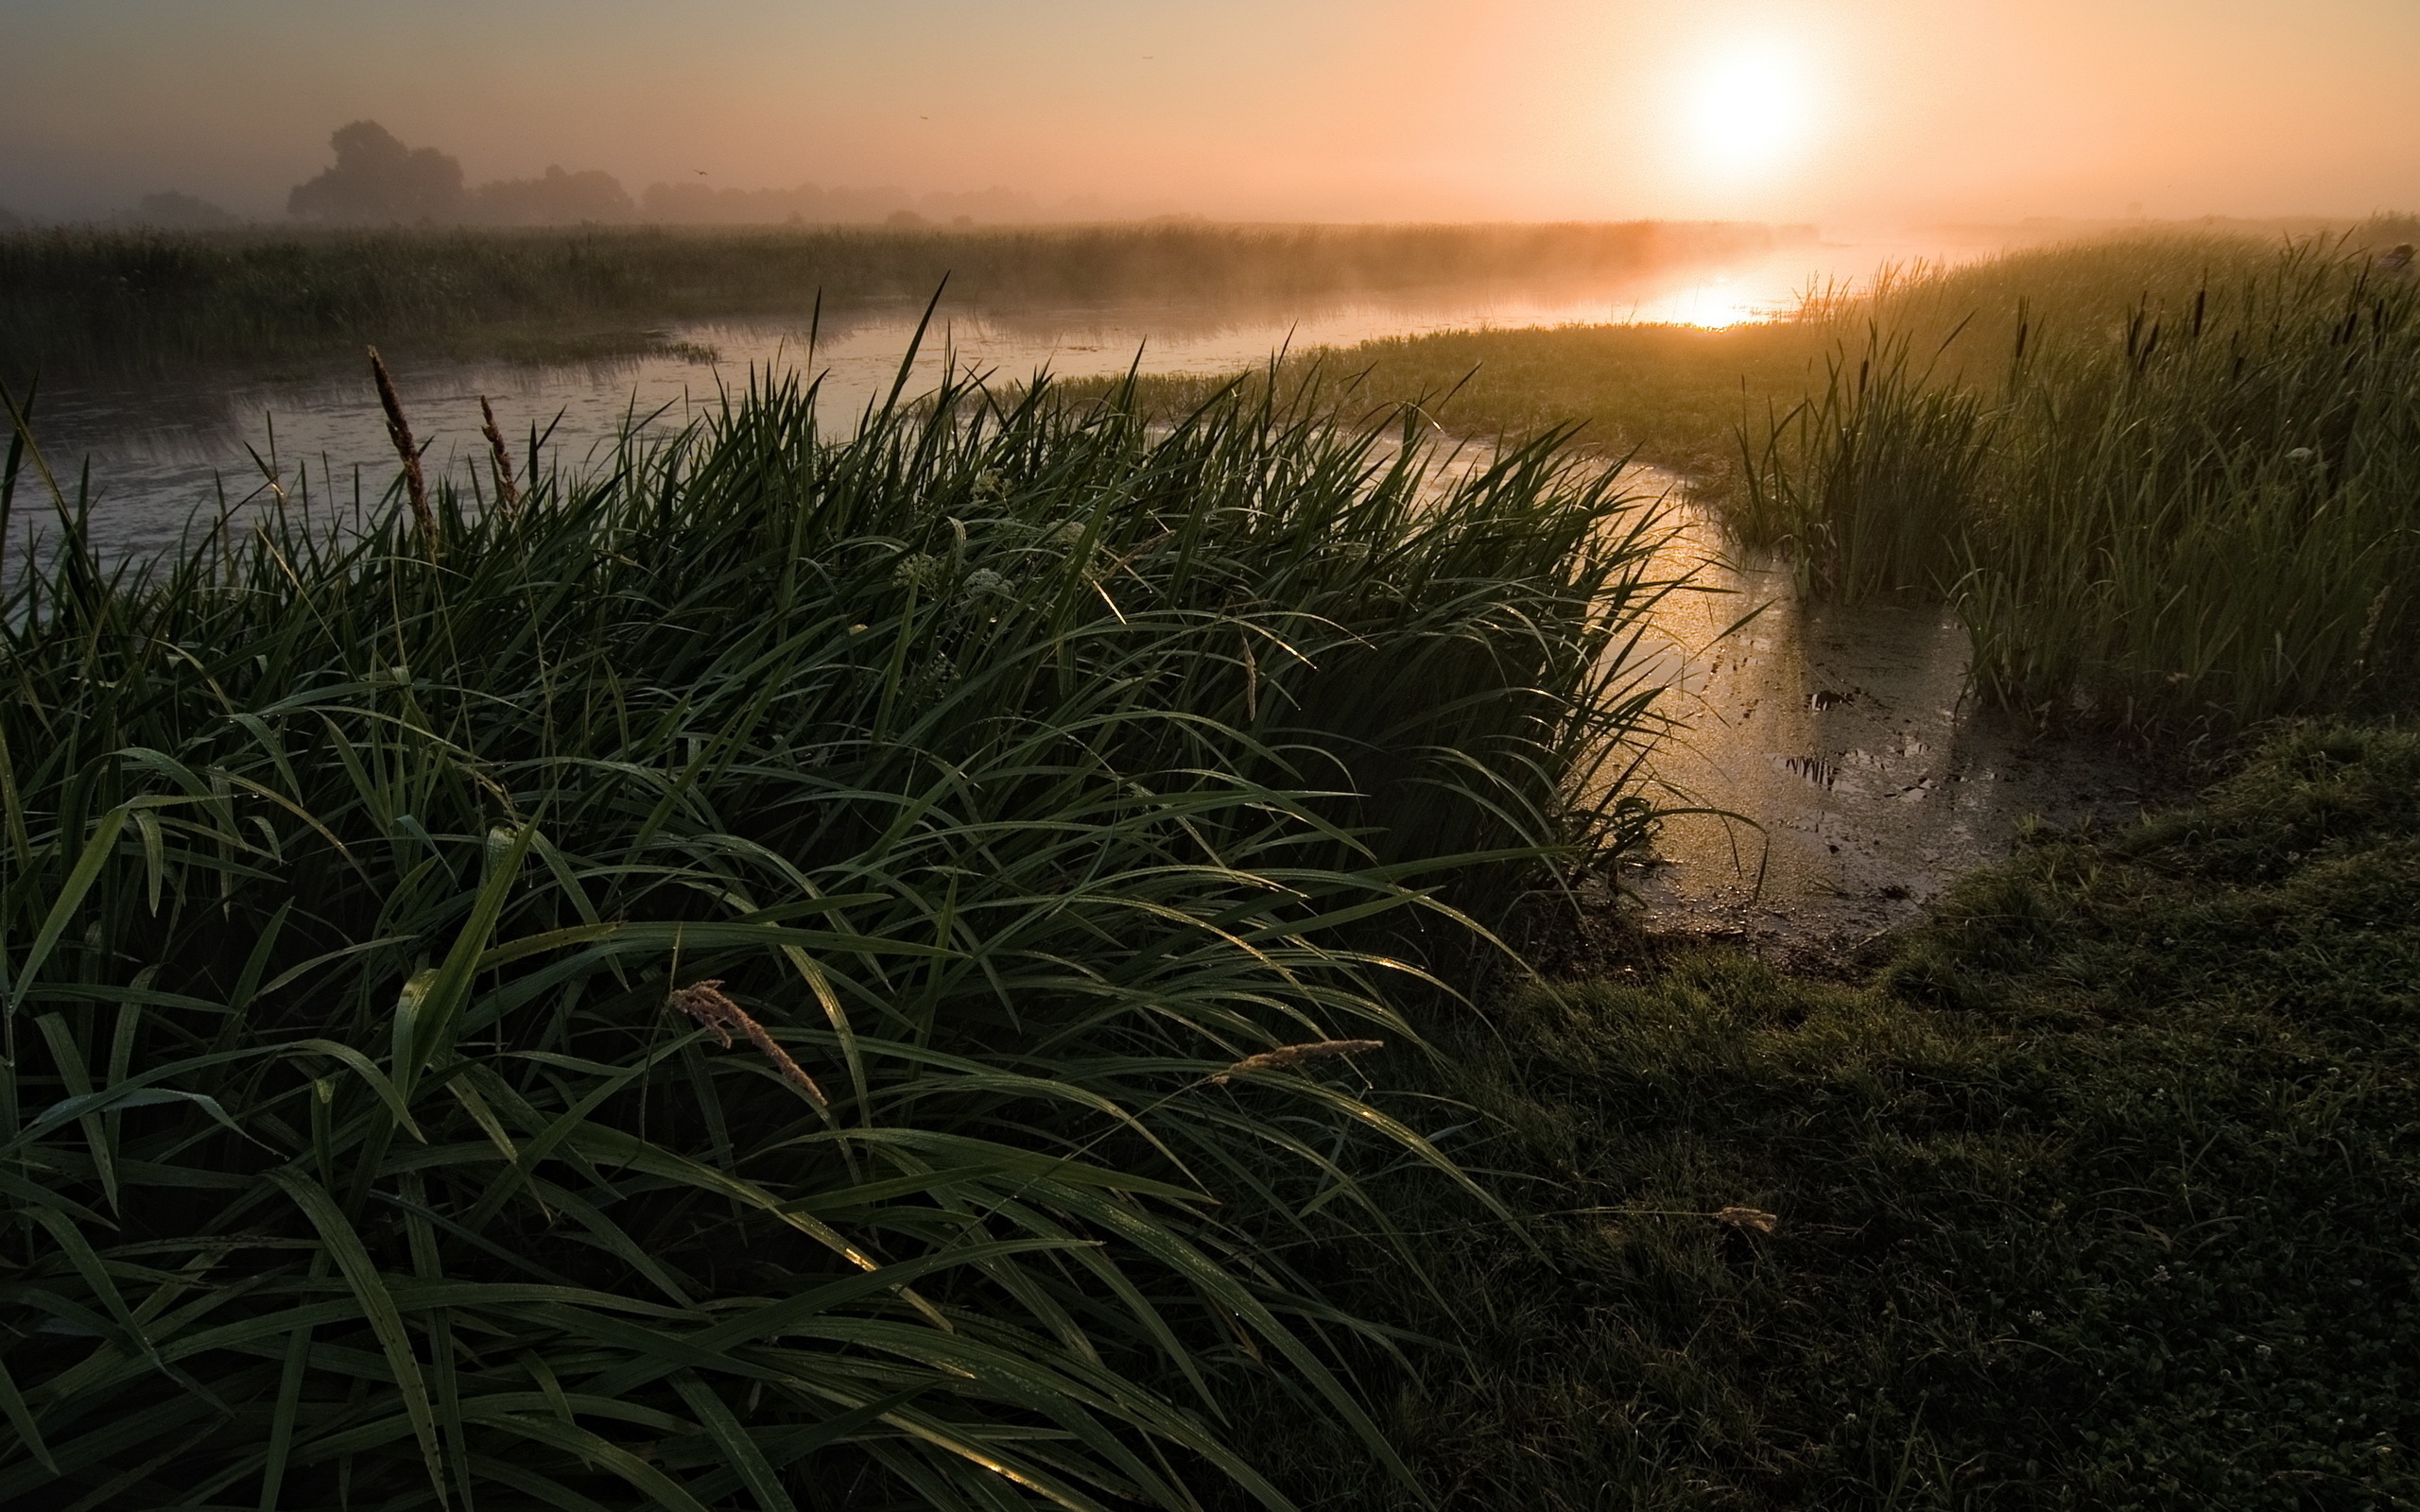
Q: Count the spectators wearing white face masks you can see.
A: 0